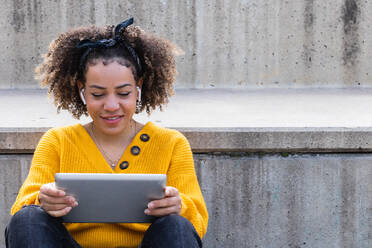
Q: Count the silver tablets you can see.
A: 1